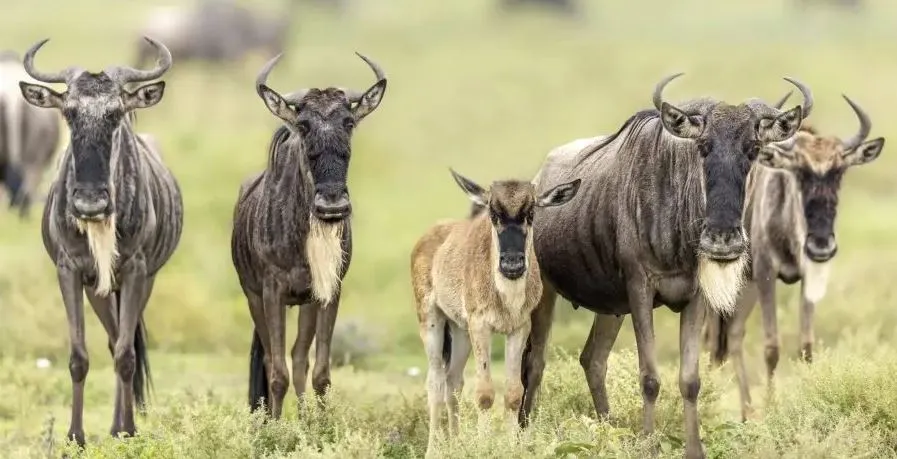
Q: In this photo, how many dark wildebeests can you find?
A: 4